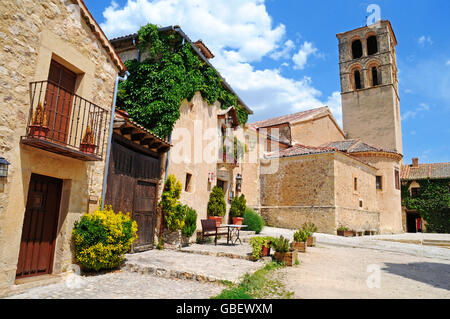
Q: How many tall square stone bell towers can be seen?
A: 1